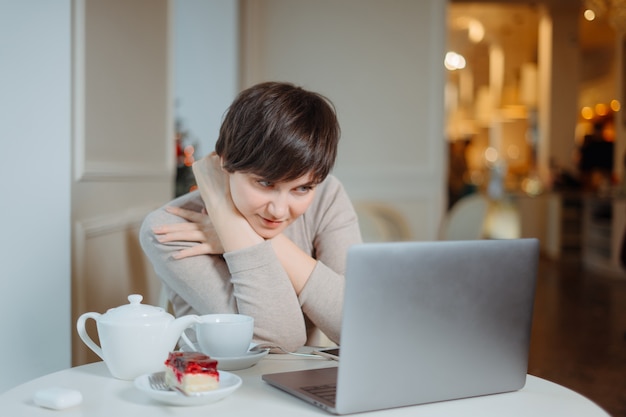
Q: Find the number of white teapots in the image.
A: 1